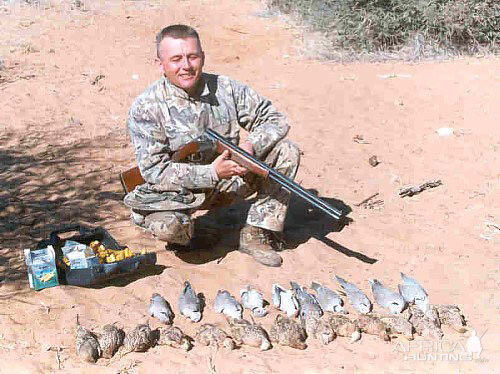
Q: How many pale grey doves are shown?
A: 10